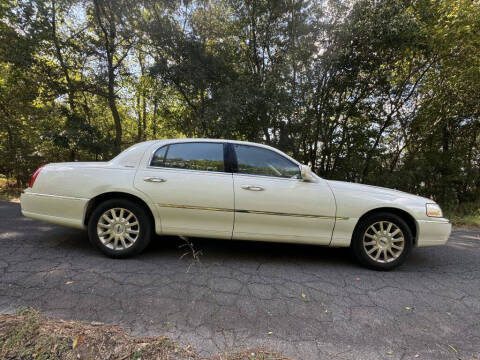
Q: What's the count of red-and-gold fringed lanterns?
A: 0